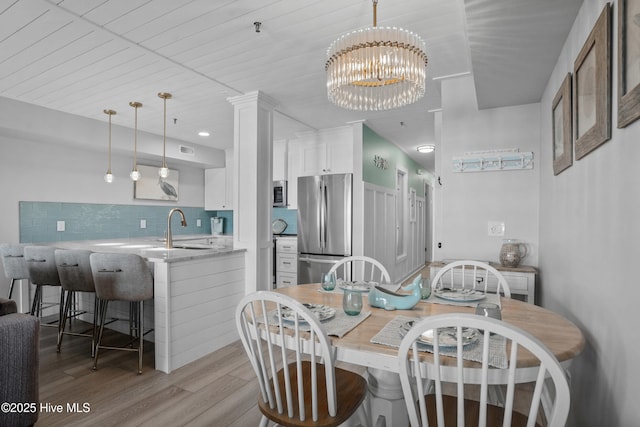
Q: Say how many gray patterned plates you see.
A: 4